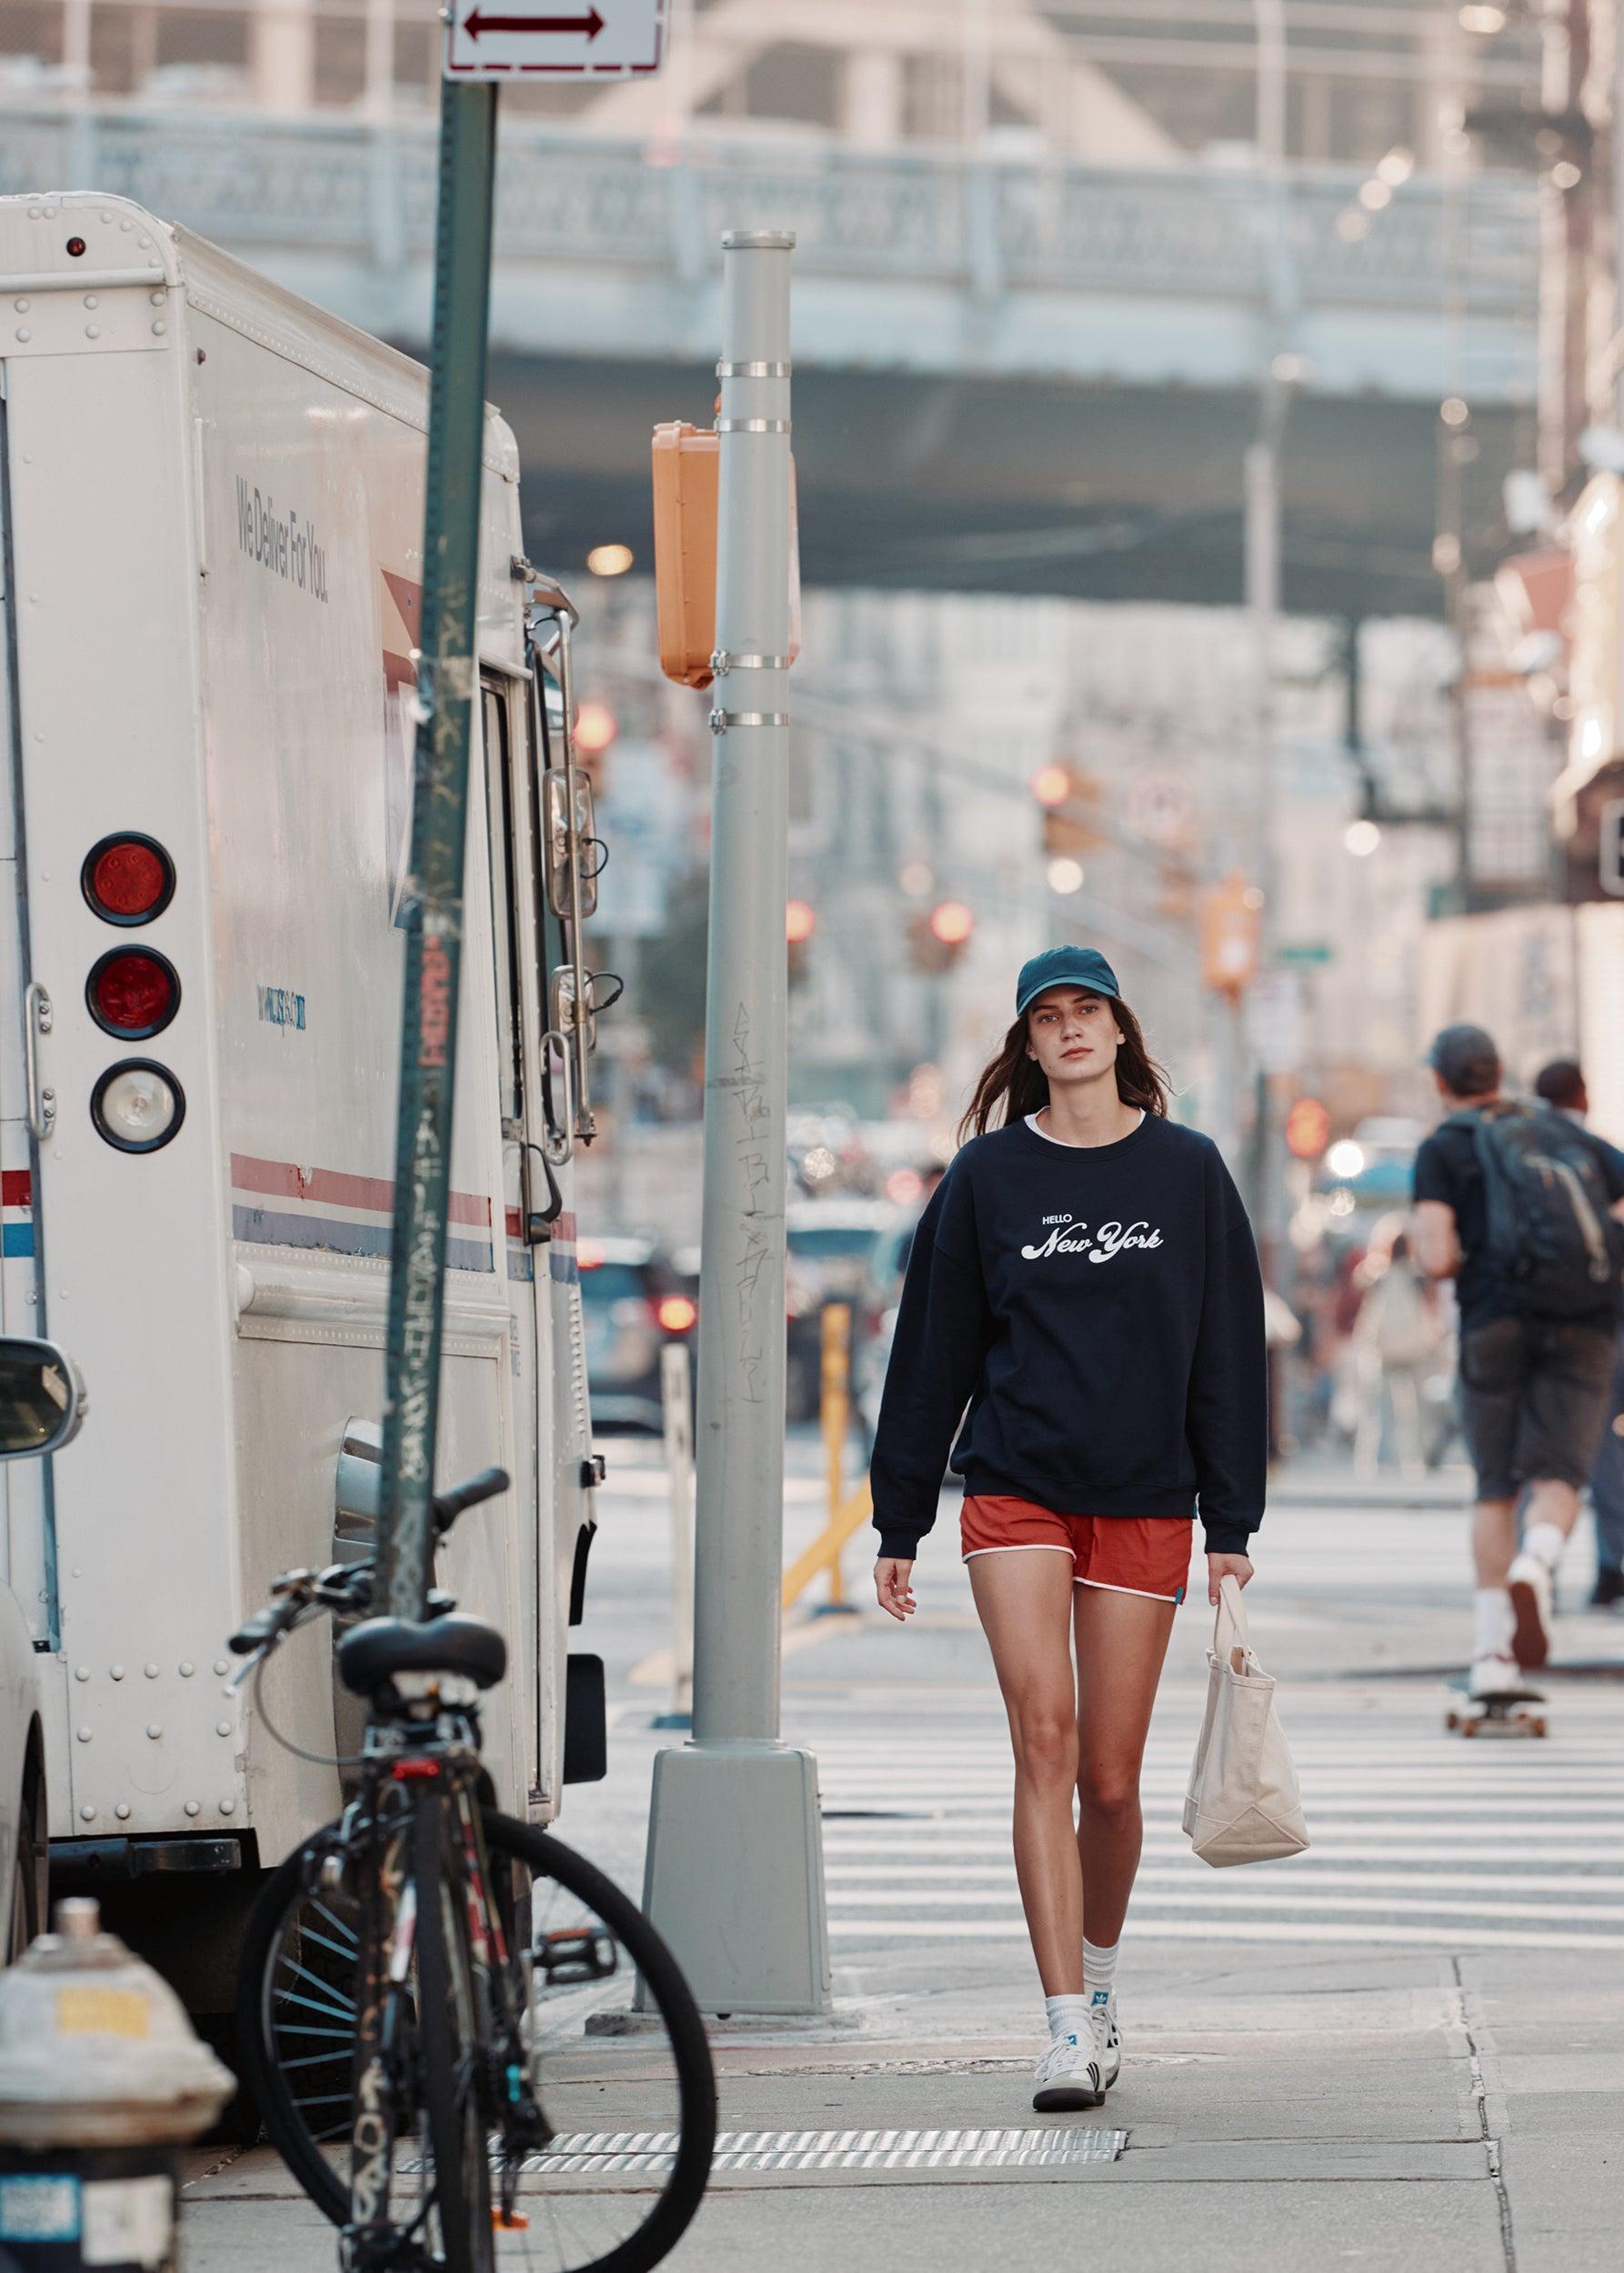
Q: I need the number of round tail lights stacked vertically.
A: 3